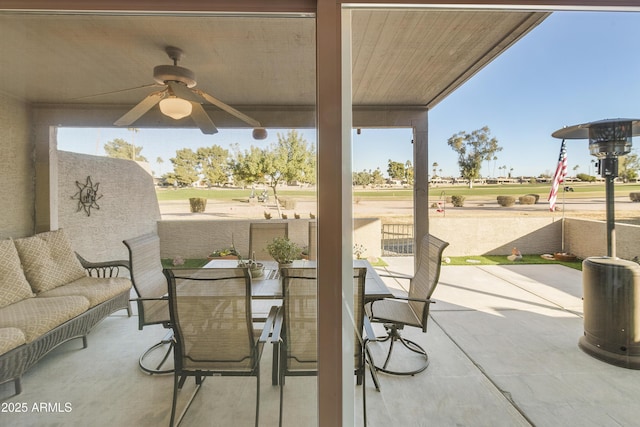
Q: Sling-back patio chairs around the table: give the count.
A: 6